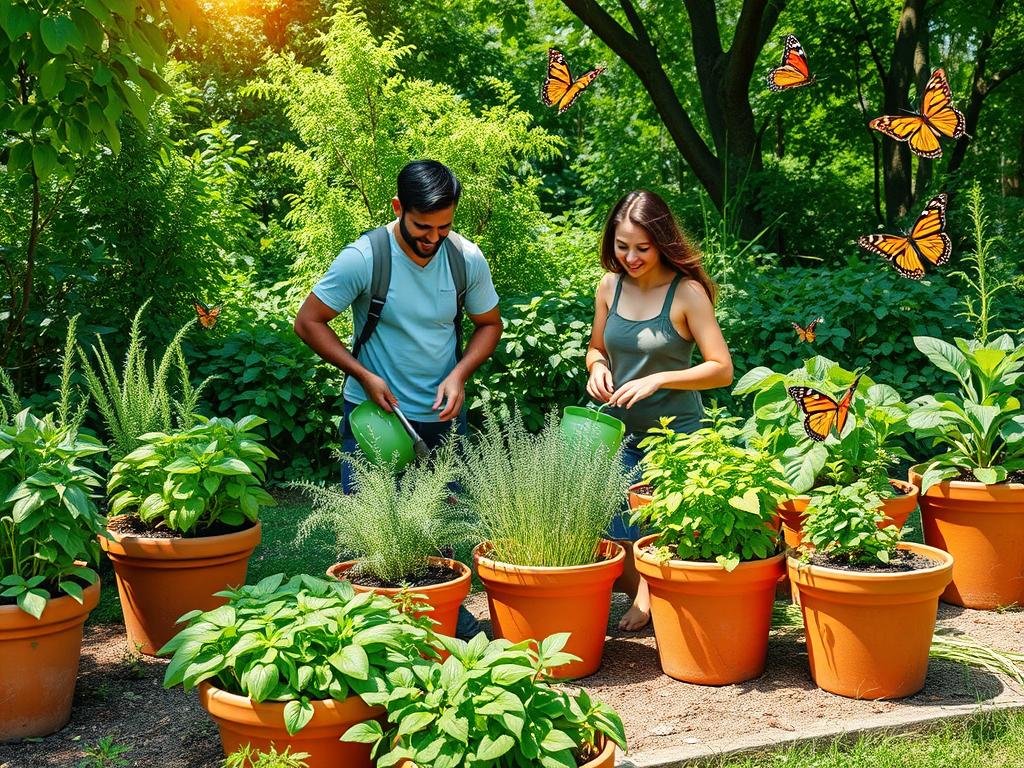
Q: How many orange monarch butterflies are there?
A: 7